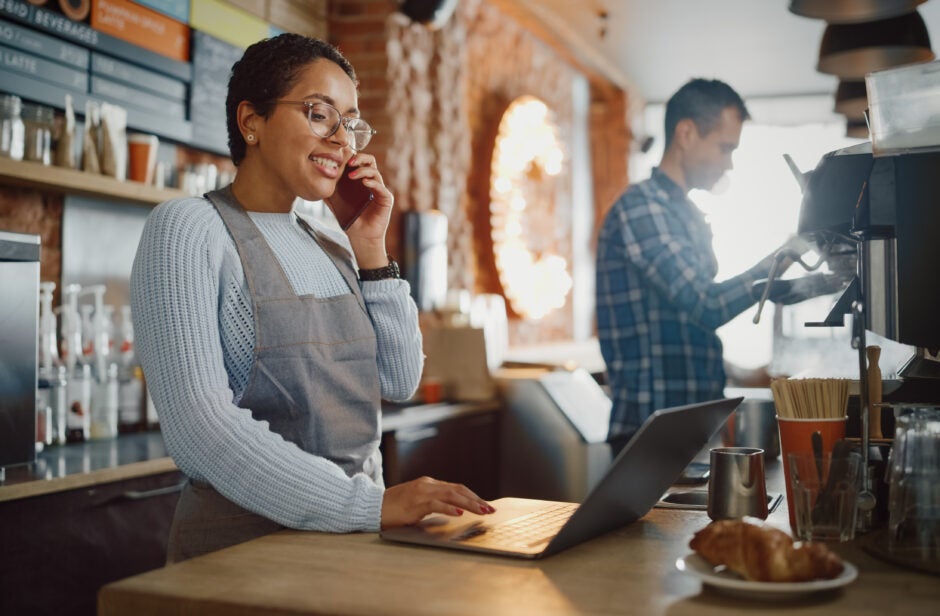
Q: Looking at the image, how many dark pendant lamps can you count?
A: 4